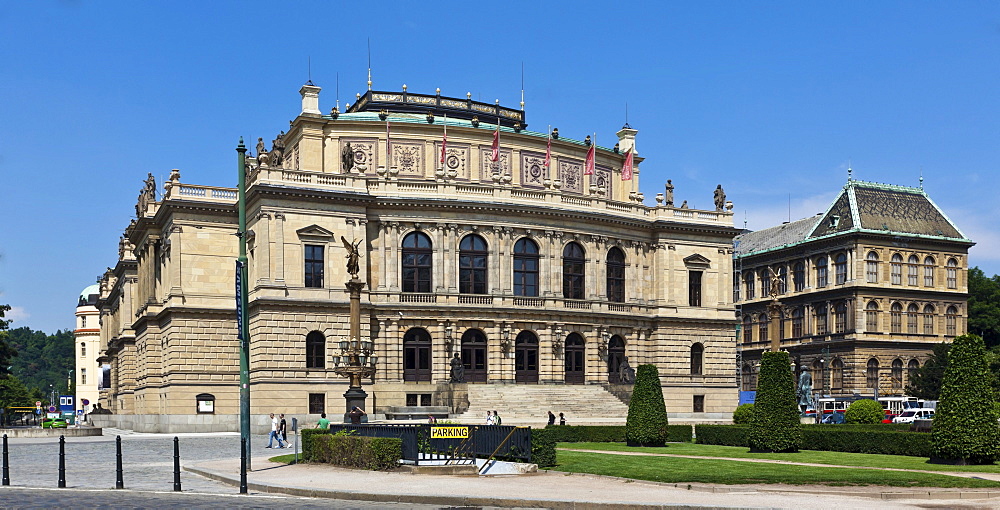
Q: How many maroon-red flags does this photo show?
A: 6